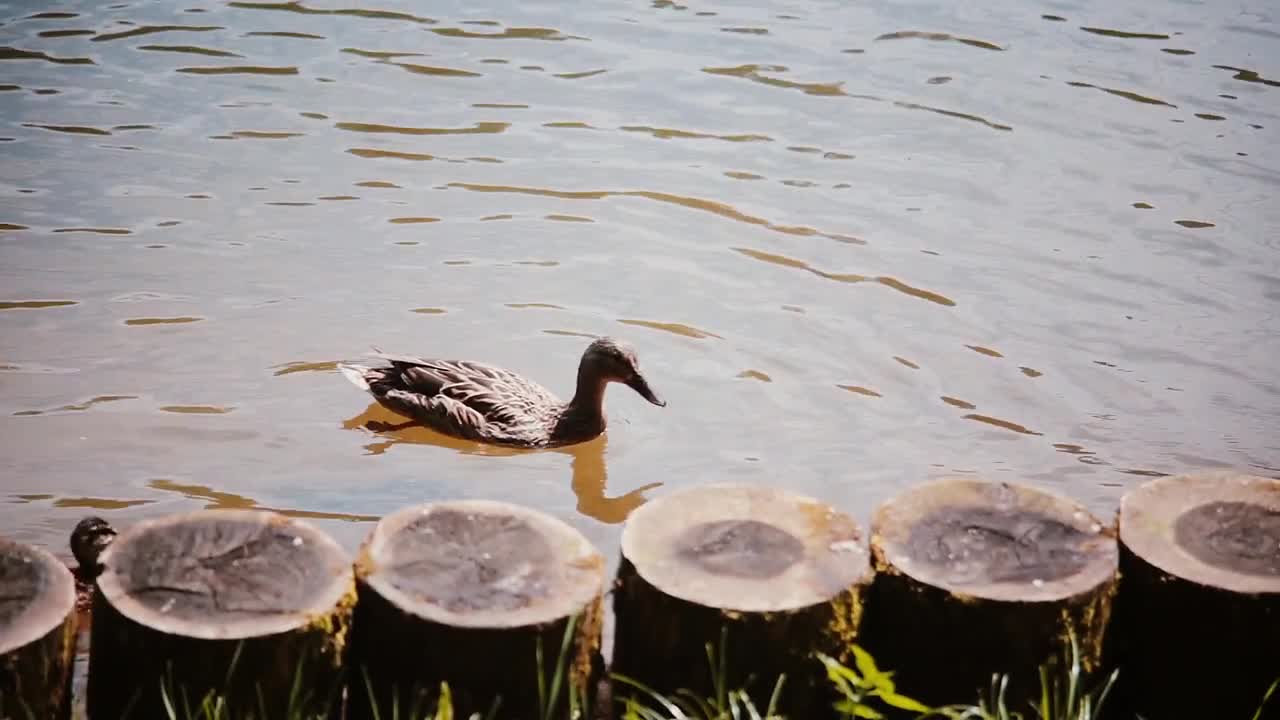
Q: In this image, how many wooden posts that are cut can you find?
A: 6